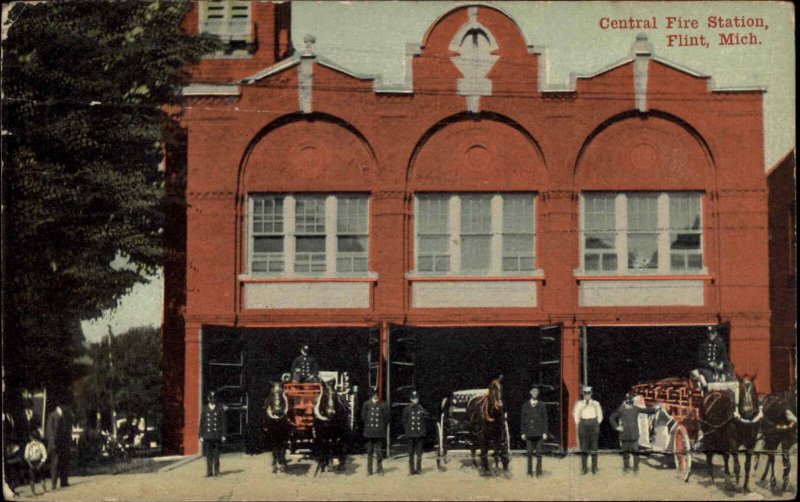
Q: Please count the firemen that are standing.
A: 6